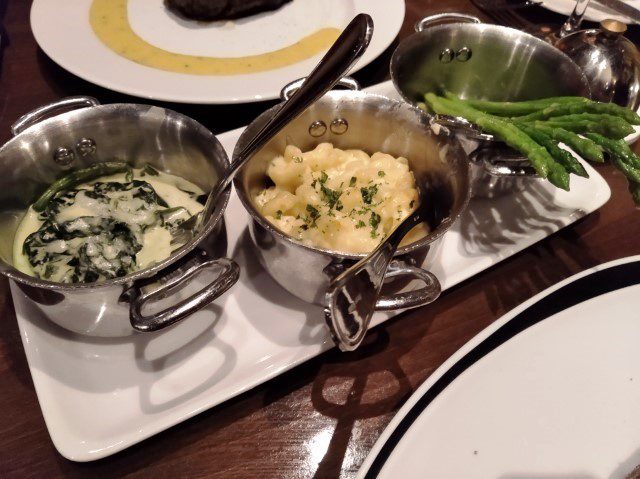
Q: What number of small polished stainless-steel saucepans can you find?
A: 3